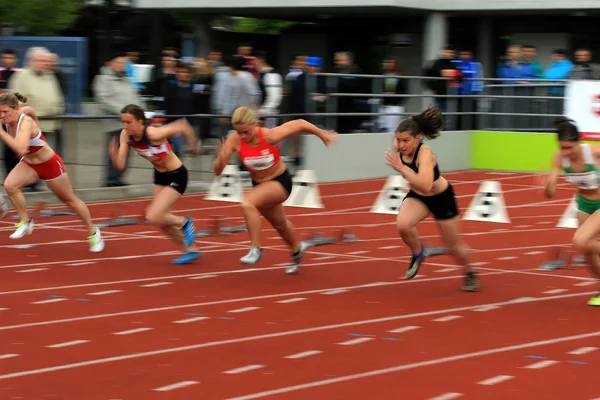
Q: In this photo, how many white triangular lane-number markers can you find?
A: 5